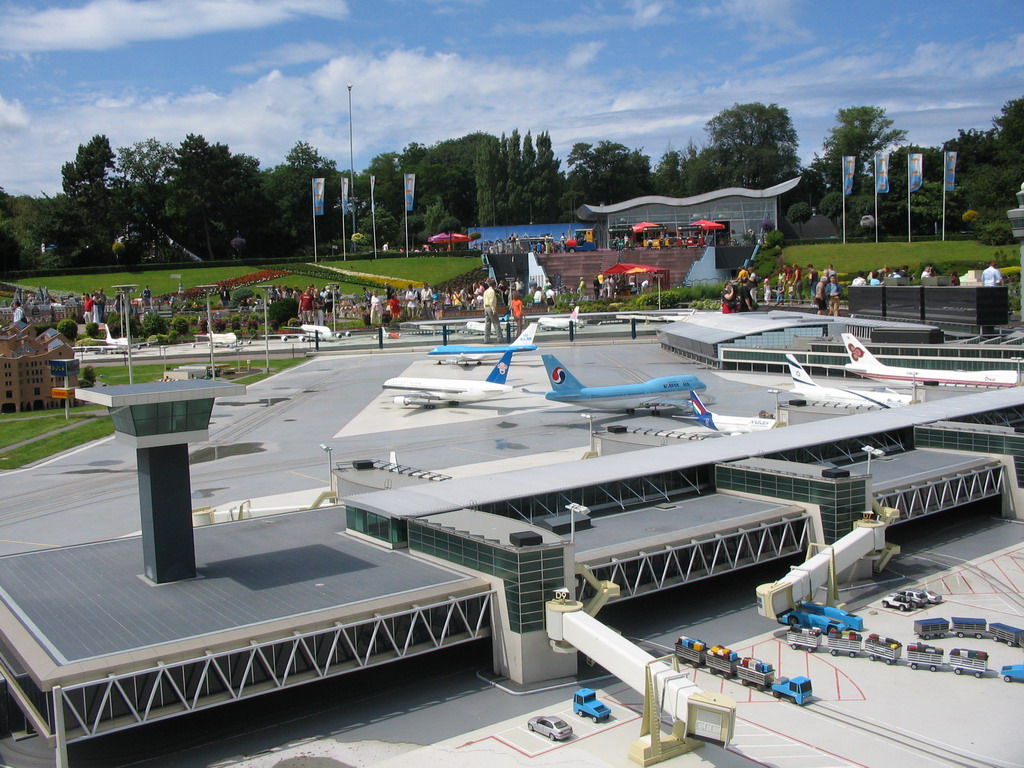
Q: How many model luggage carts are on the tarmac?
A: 11